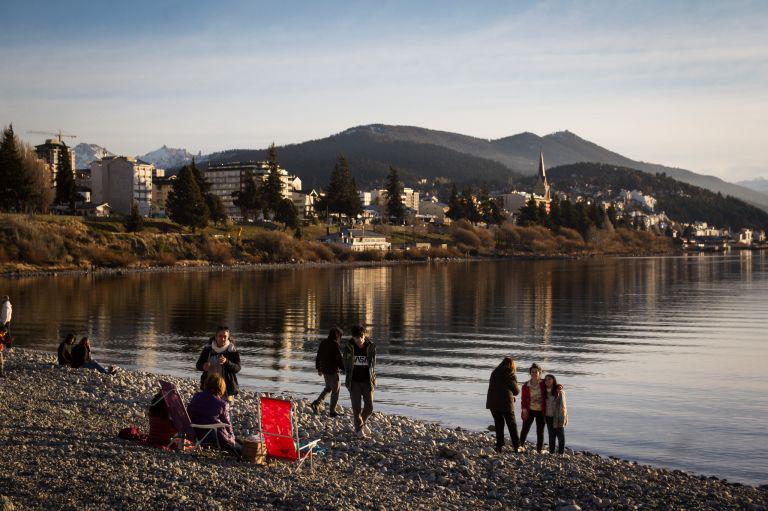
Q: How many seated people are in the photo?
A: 4